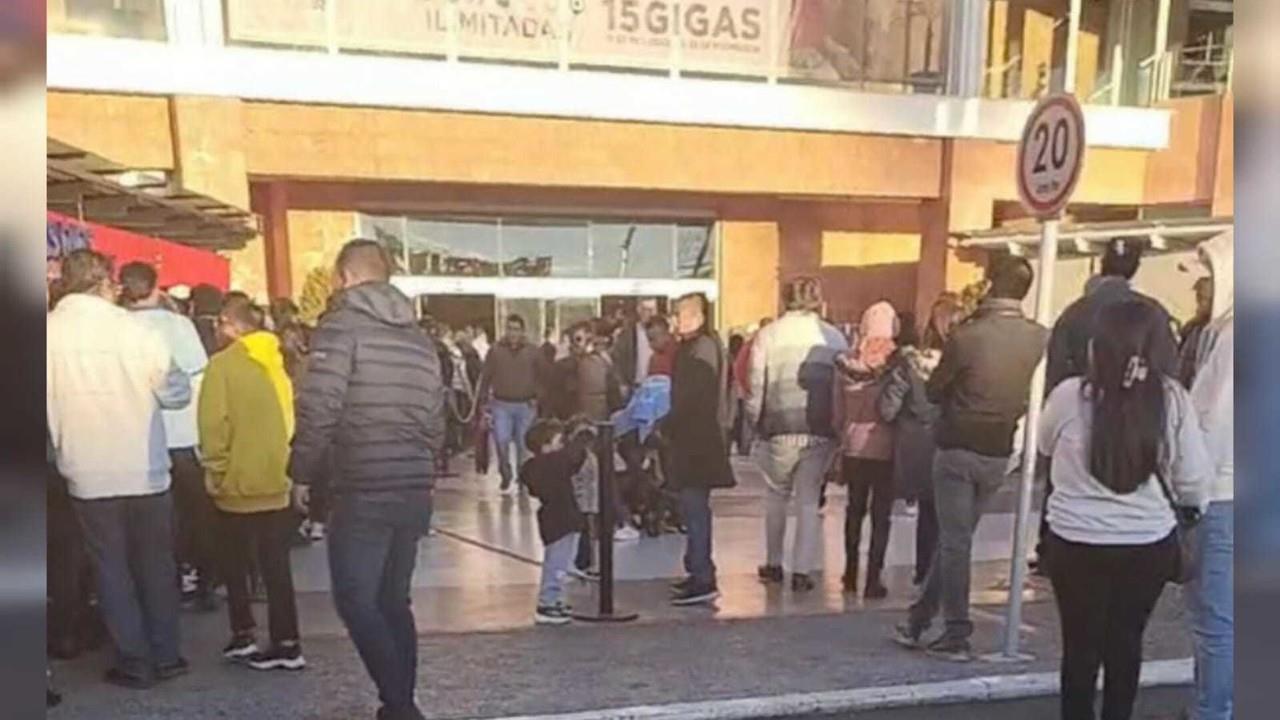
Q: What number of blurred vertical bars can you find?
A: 2